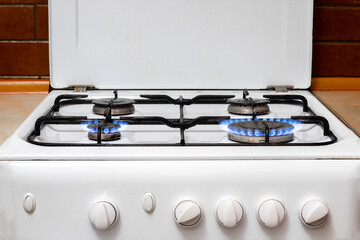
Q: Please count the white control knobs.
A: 5